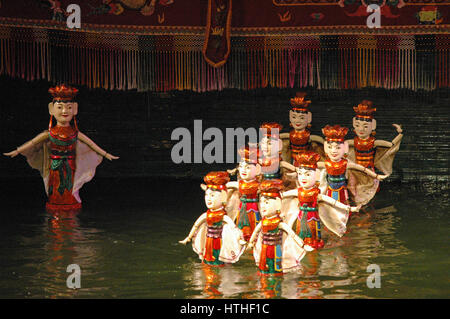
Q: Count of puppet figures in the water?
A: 9